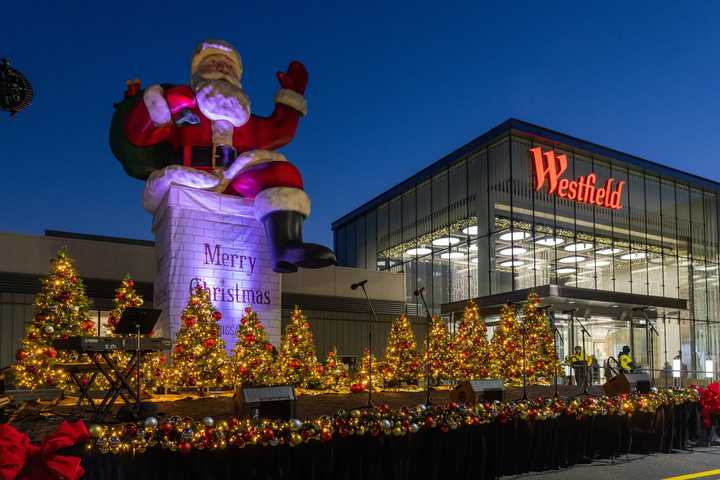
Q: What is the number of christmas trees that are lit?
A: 12